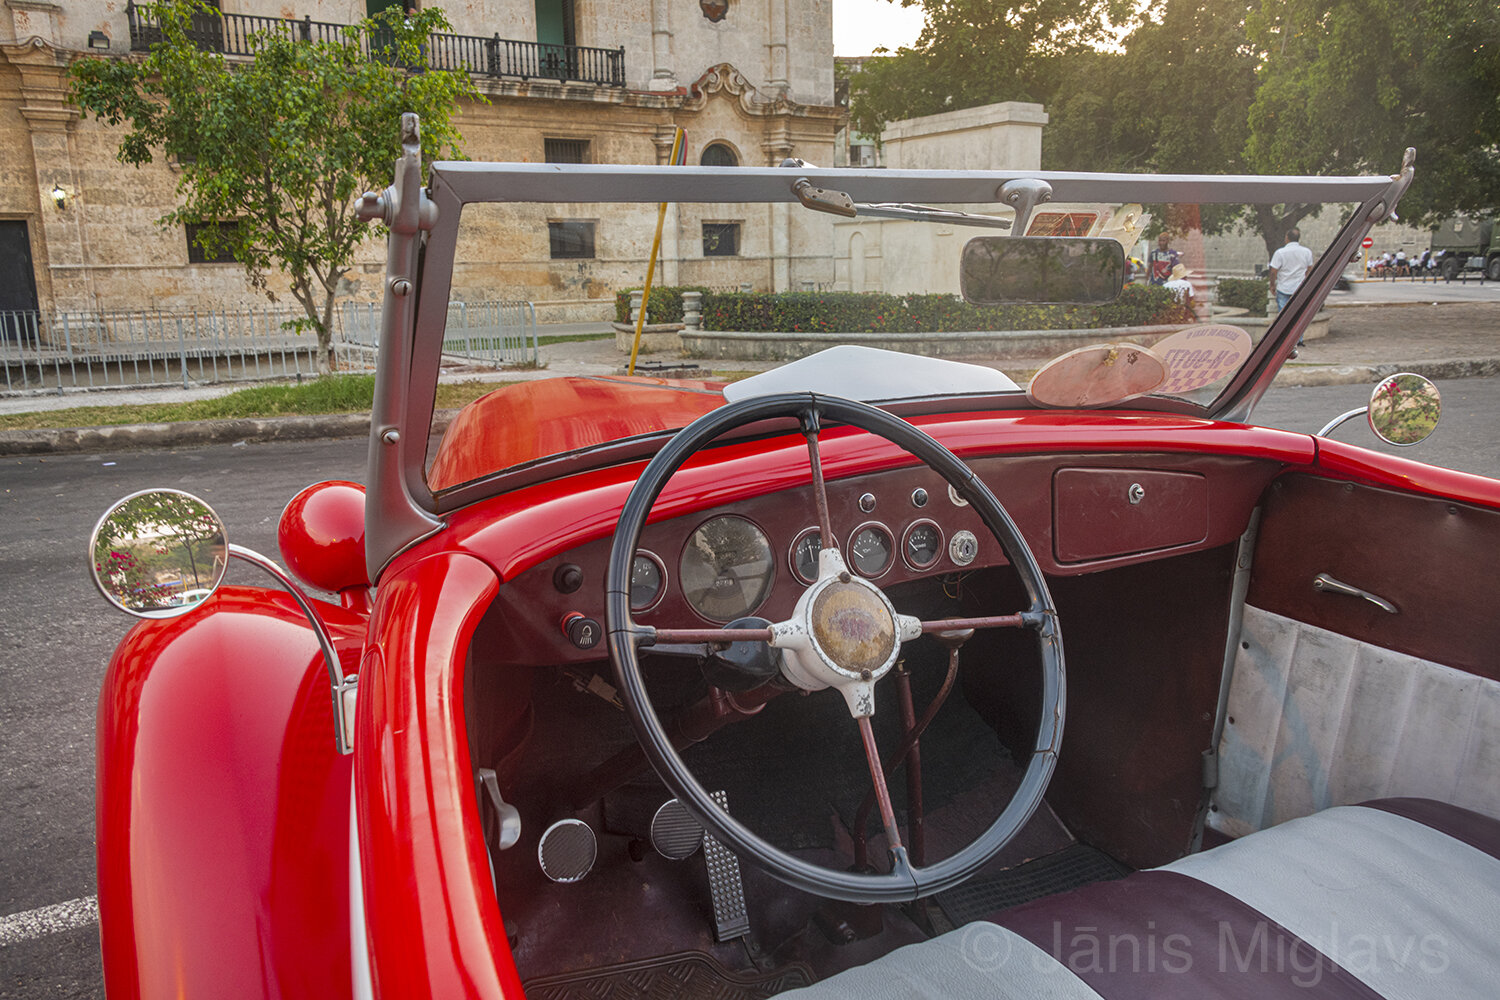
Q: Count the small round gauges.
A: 4